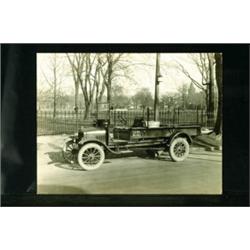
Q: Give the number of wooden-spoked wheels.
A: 3